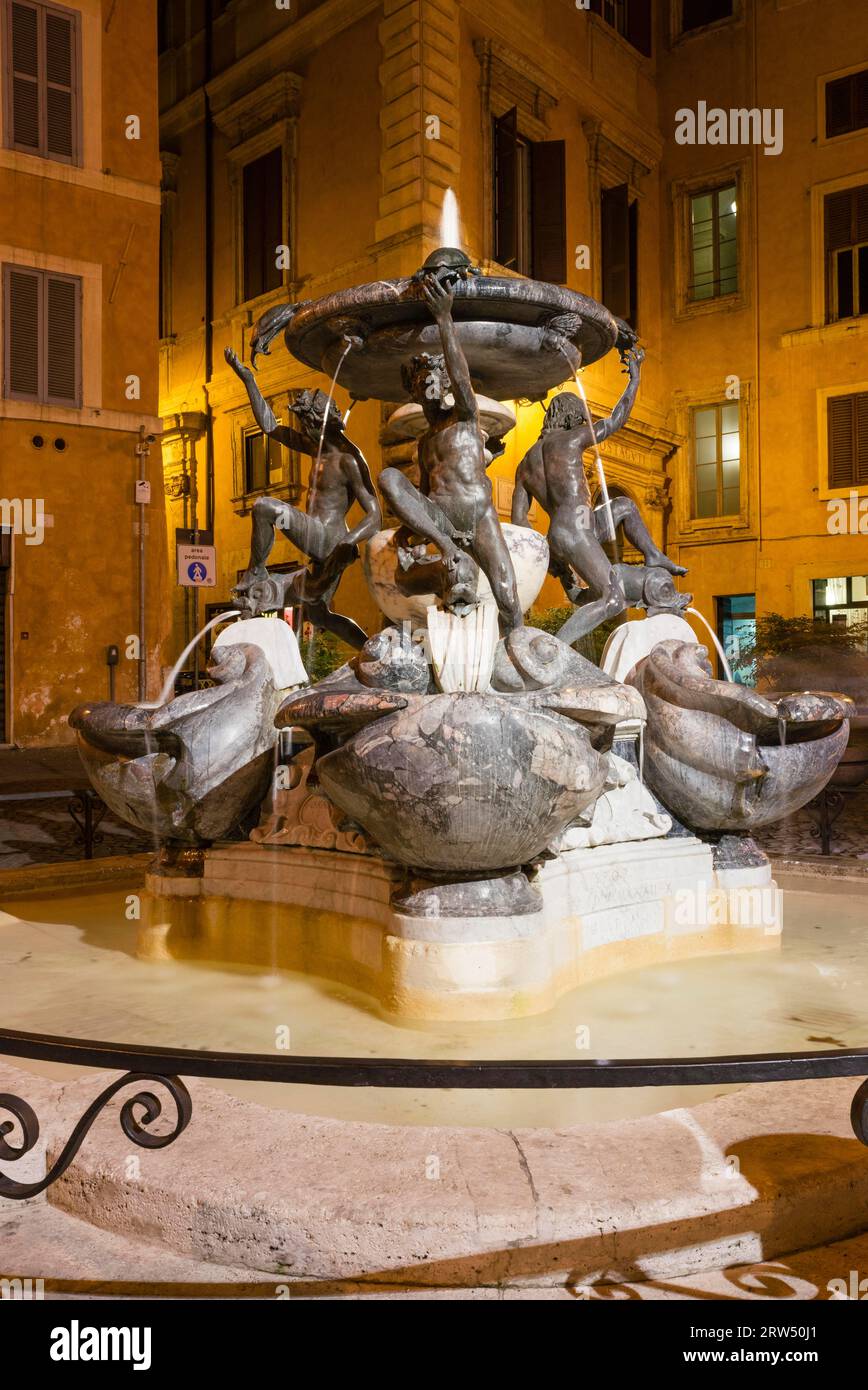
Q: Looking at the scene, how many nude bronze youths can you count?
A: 3